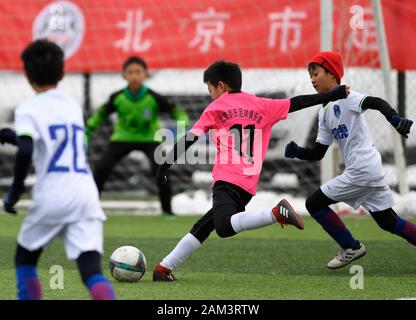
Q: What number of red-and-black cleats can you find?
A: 2